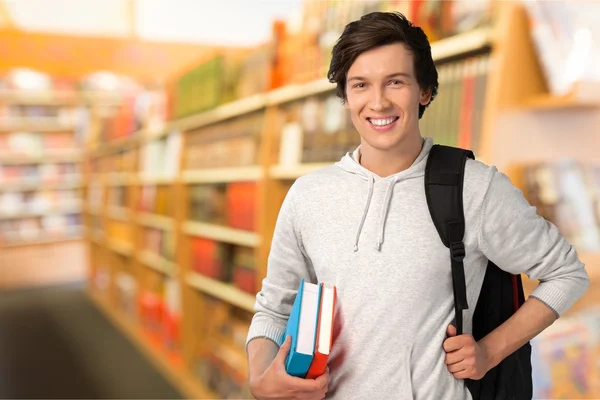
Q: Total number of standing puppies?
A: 0